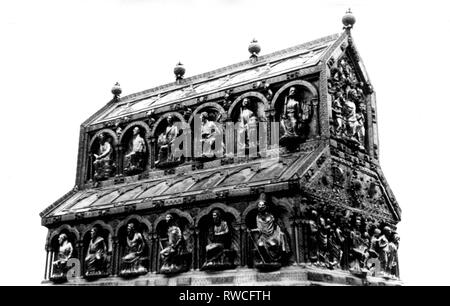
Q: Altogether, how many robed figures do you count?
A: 12